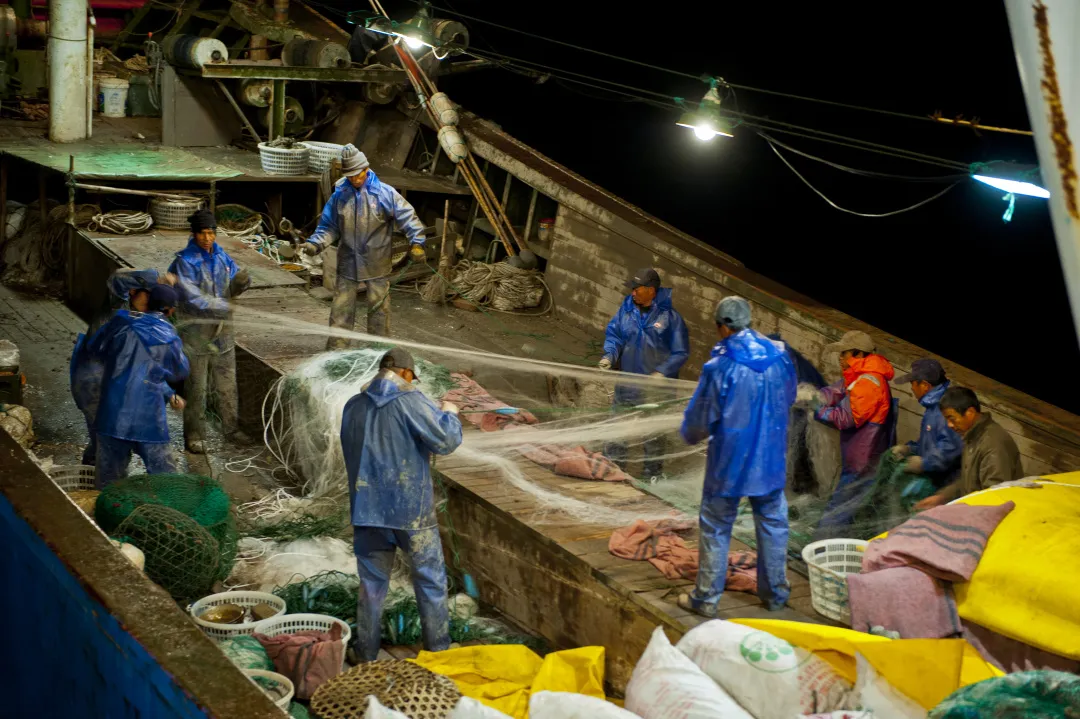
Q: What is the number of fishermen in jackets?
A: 10